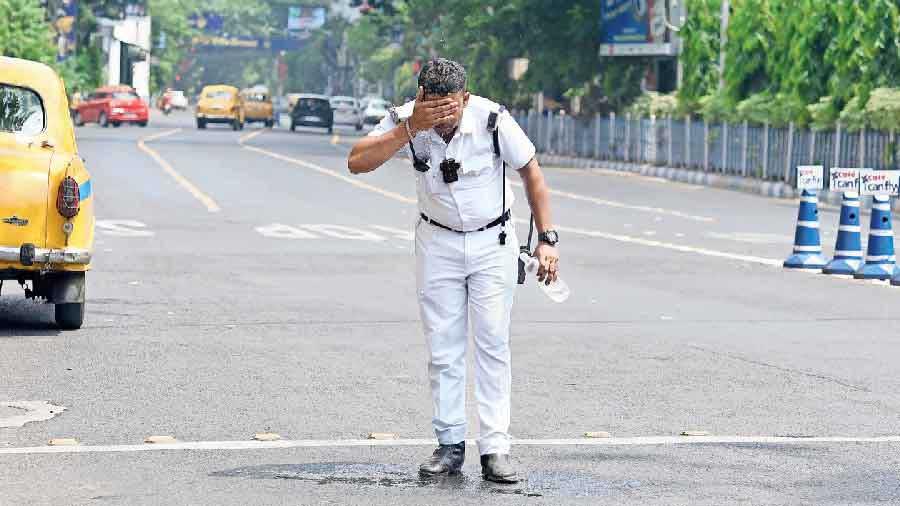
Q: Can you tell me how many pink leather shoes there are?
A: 0